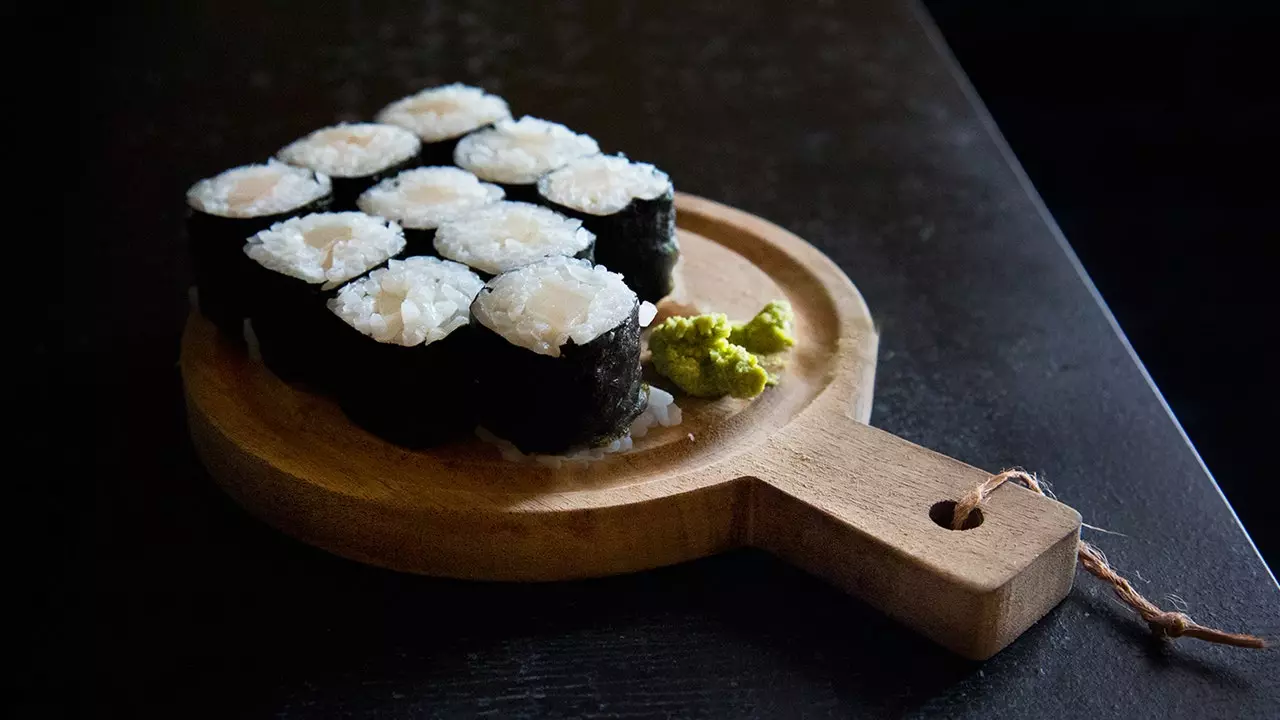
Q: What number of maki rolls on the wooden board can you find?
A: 10